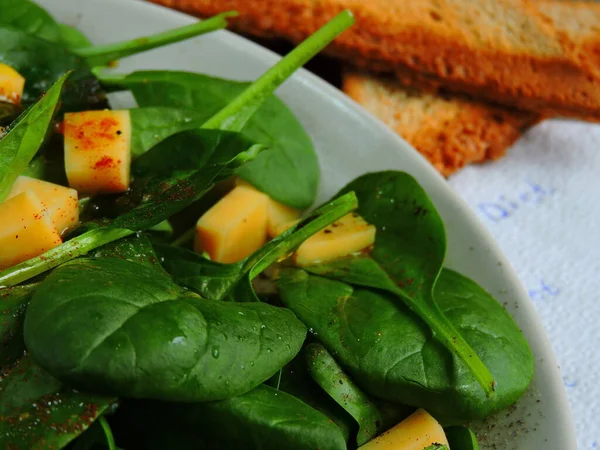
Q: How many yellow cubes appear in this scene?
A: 8